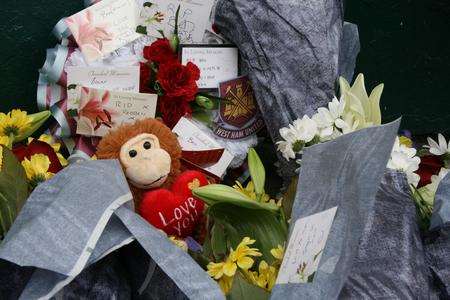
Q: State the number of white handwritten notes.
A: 7